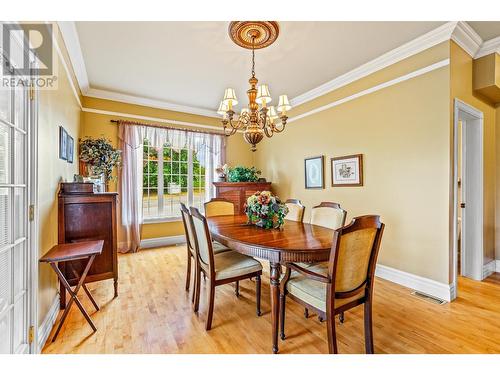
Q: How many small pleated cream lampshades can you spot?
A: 6